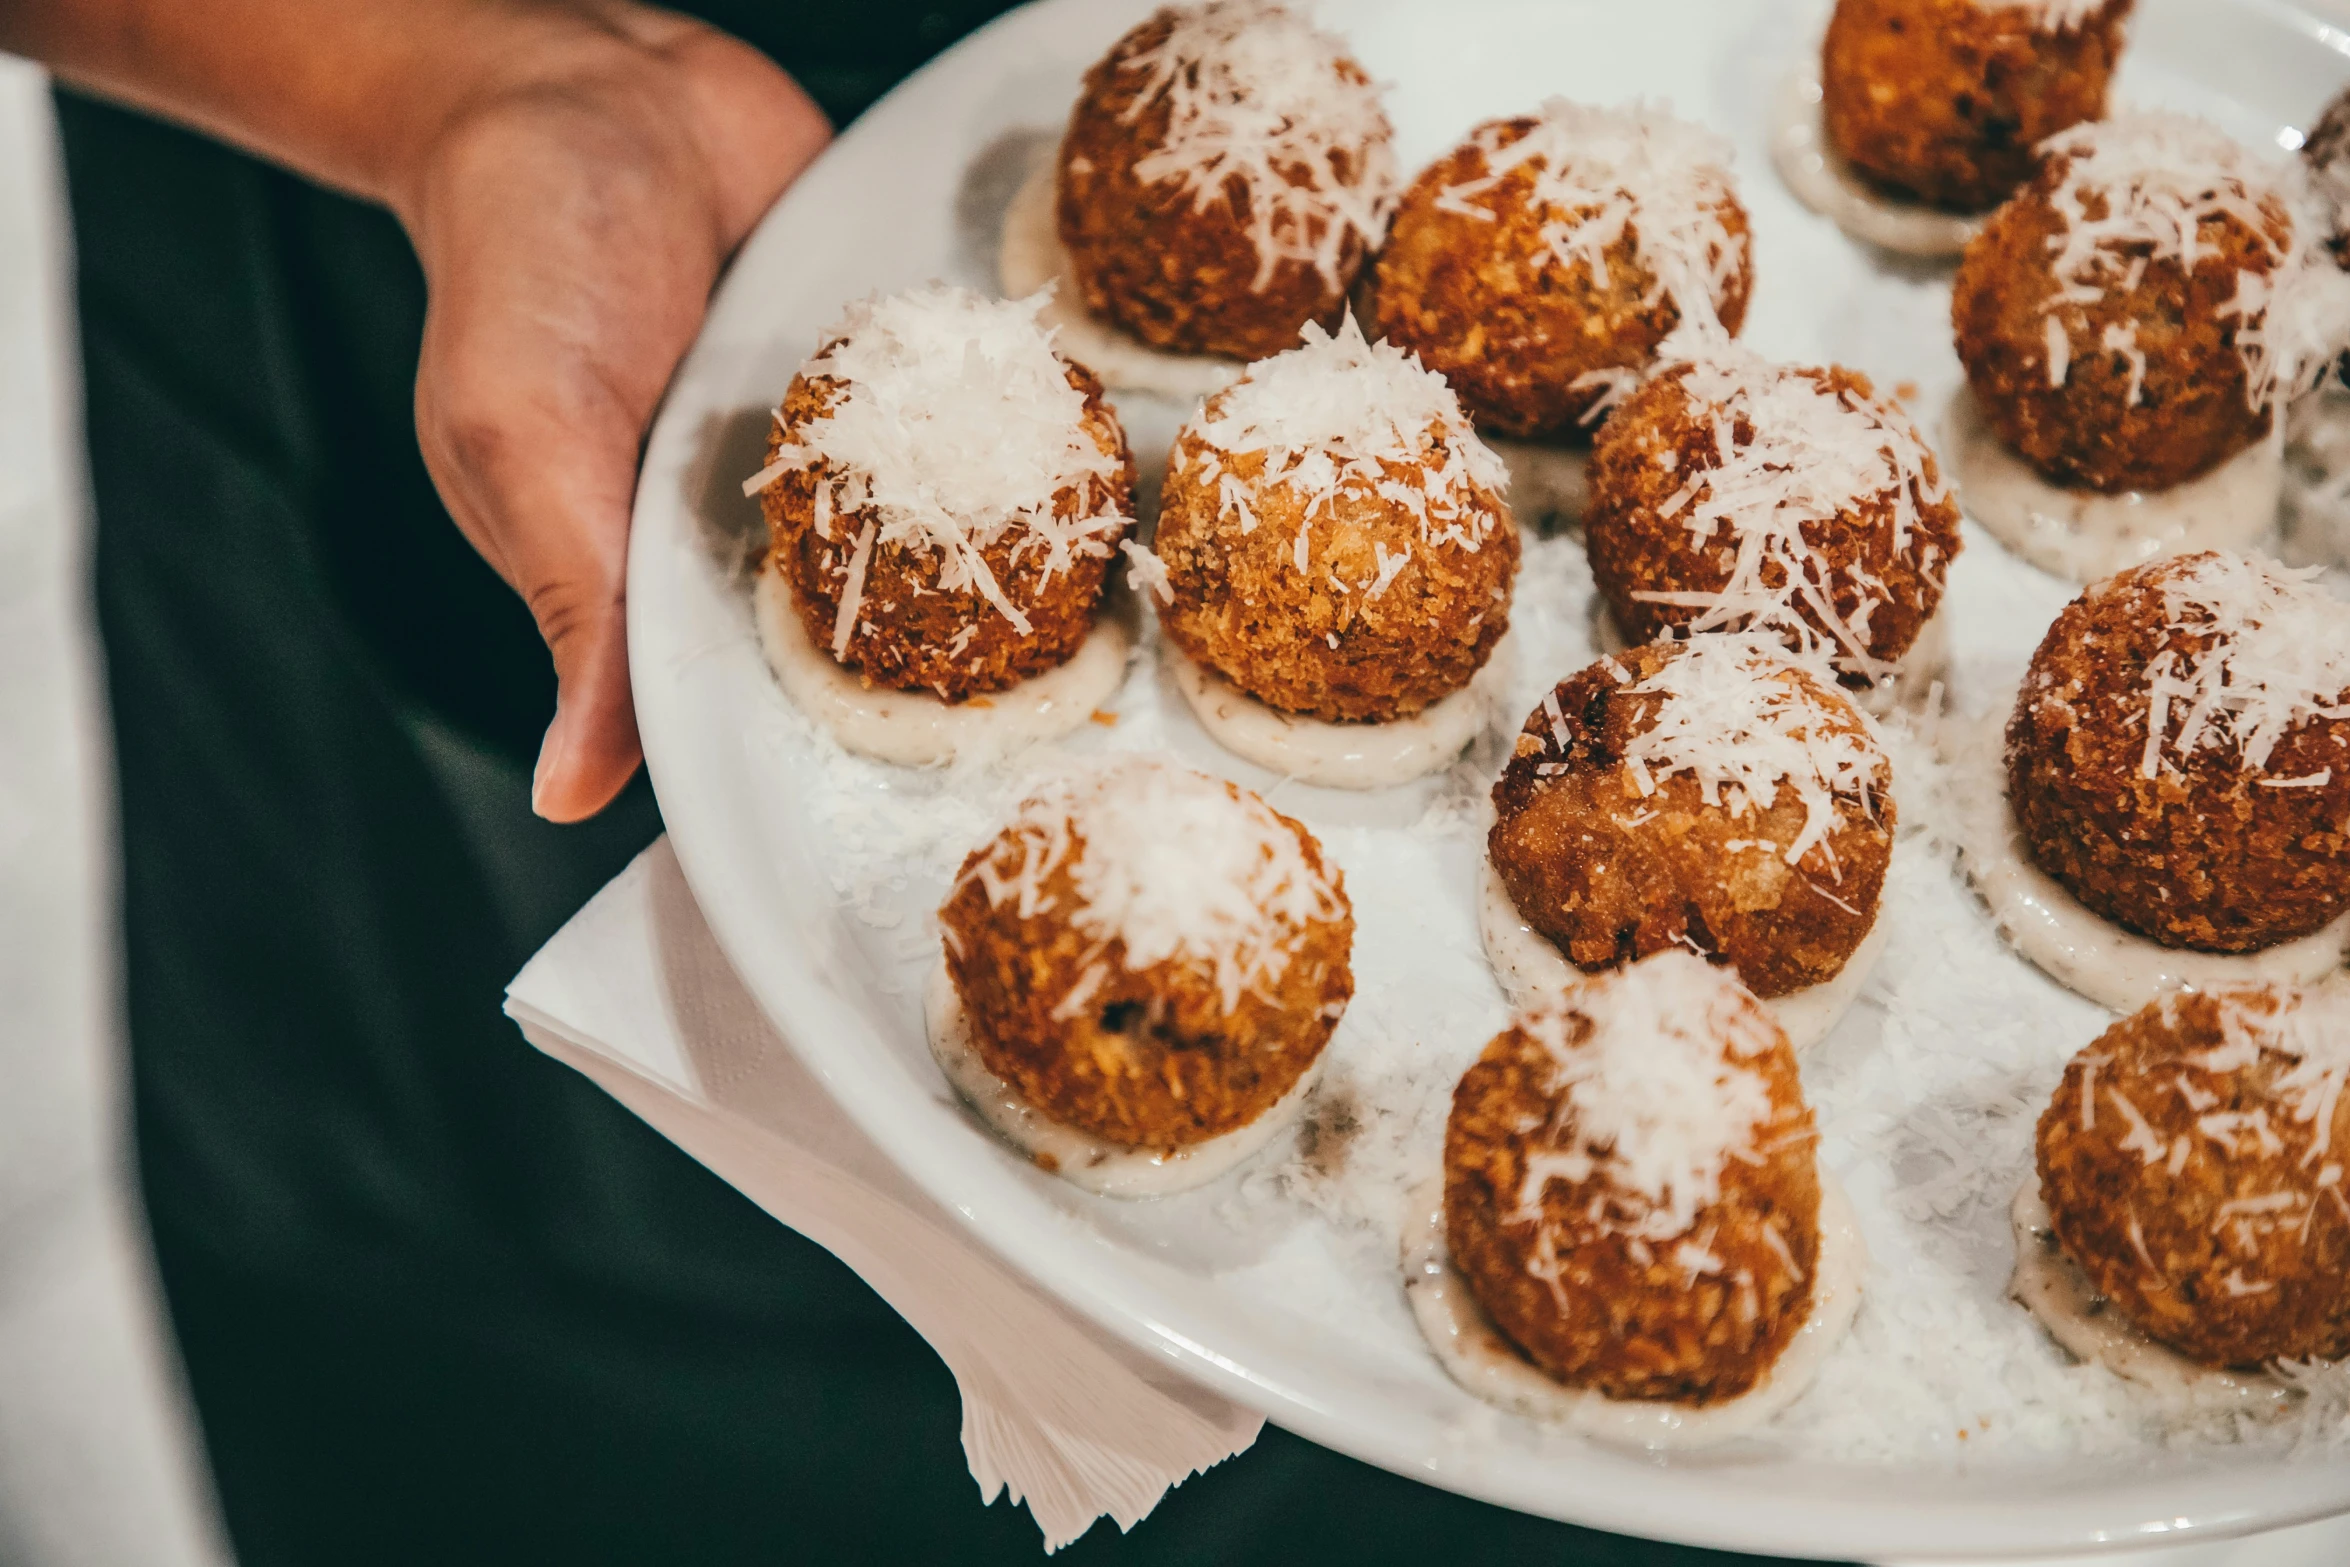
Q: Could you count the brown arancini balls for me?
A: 13